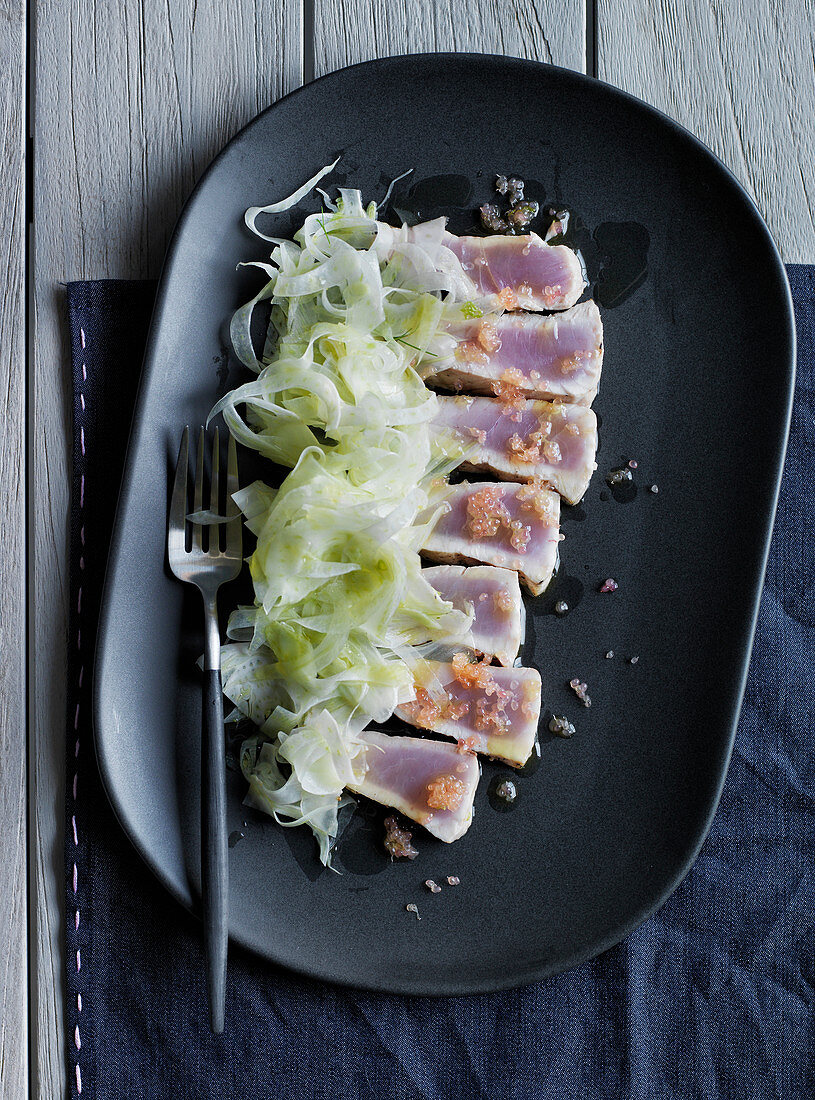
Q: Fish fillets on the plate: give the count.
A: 7